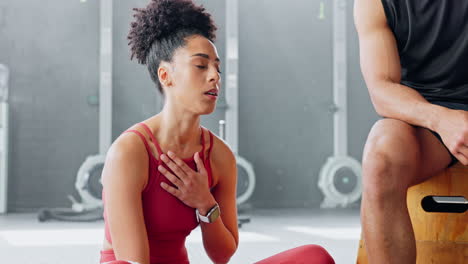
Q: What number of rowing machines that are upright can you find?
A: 3